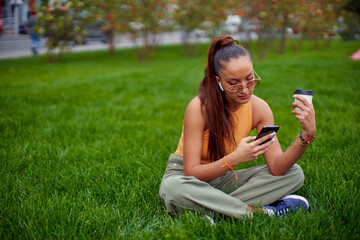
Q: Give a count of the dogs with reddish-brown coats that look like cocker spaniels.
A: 0